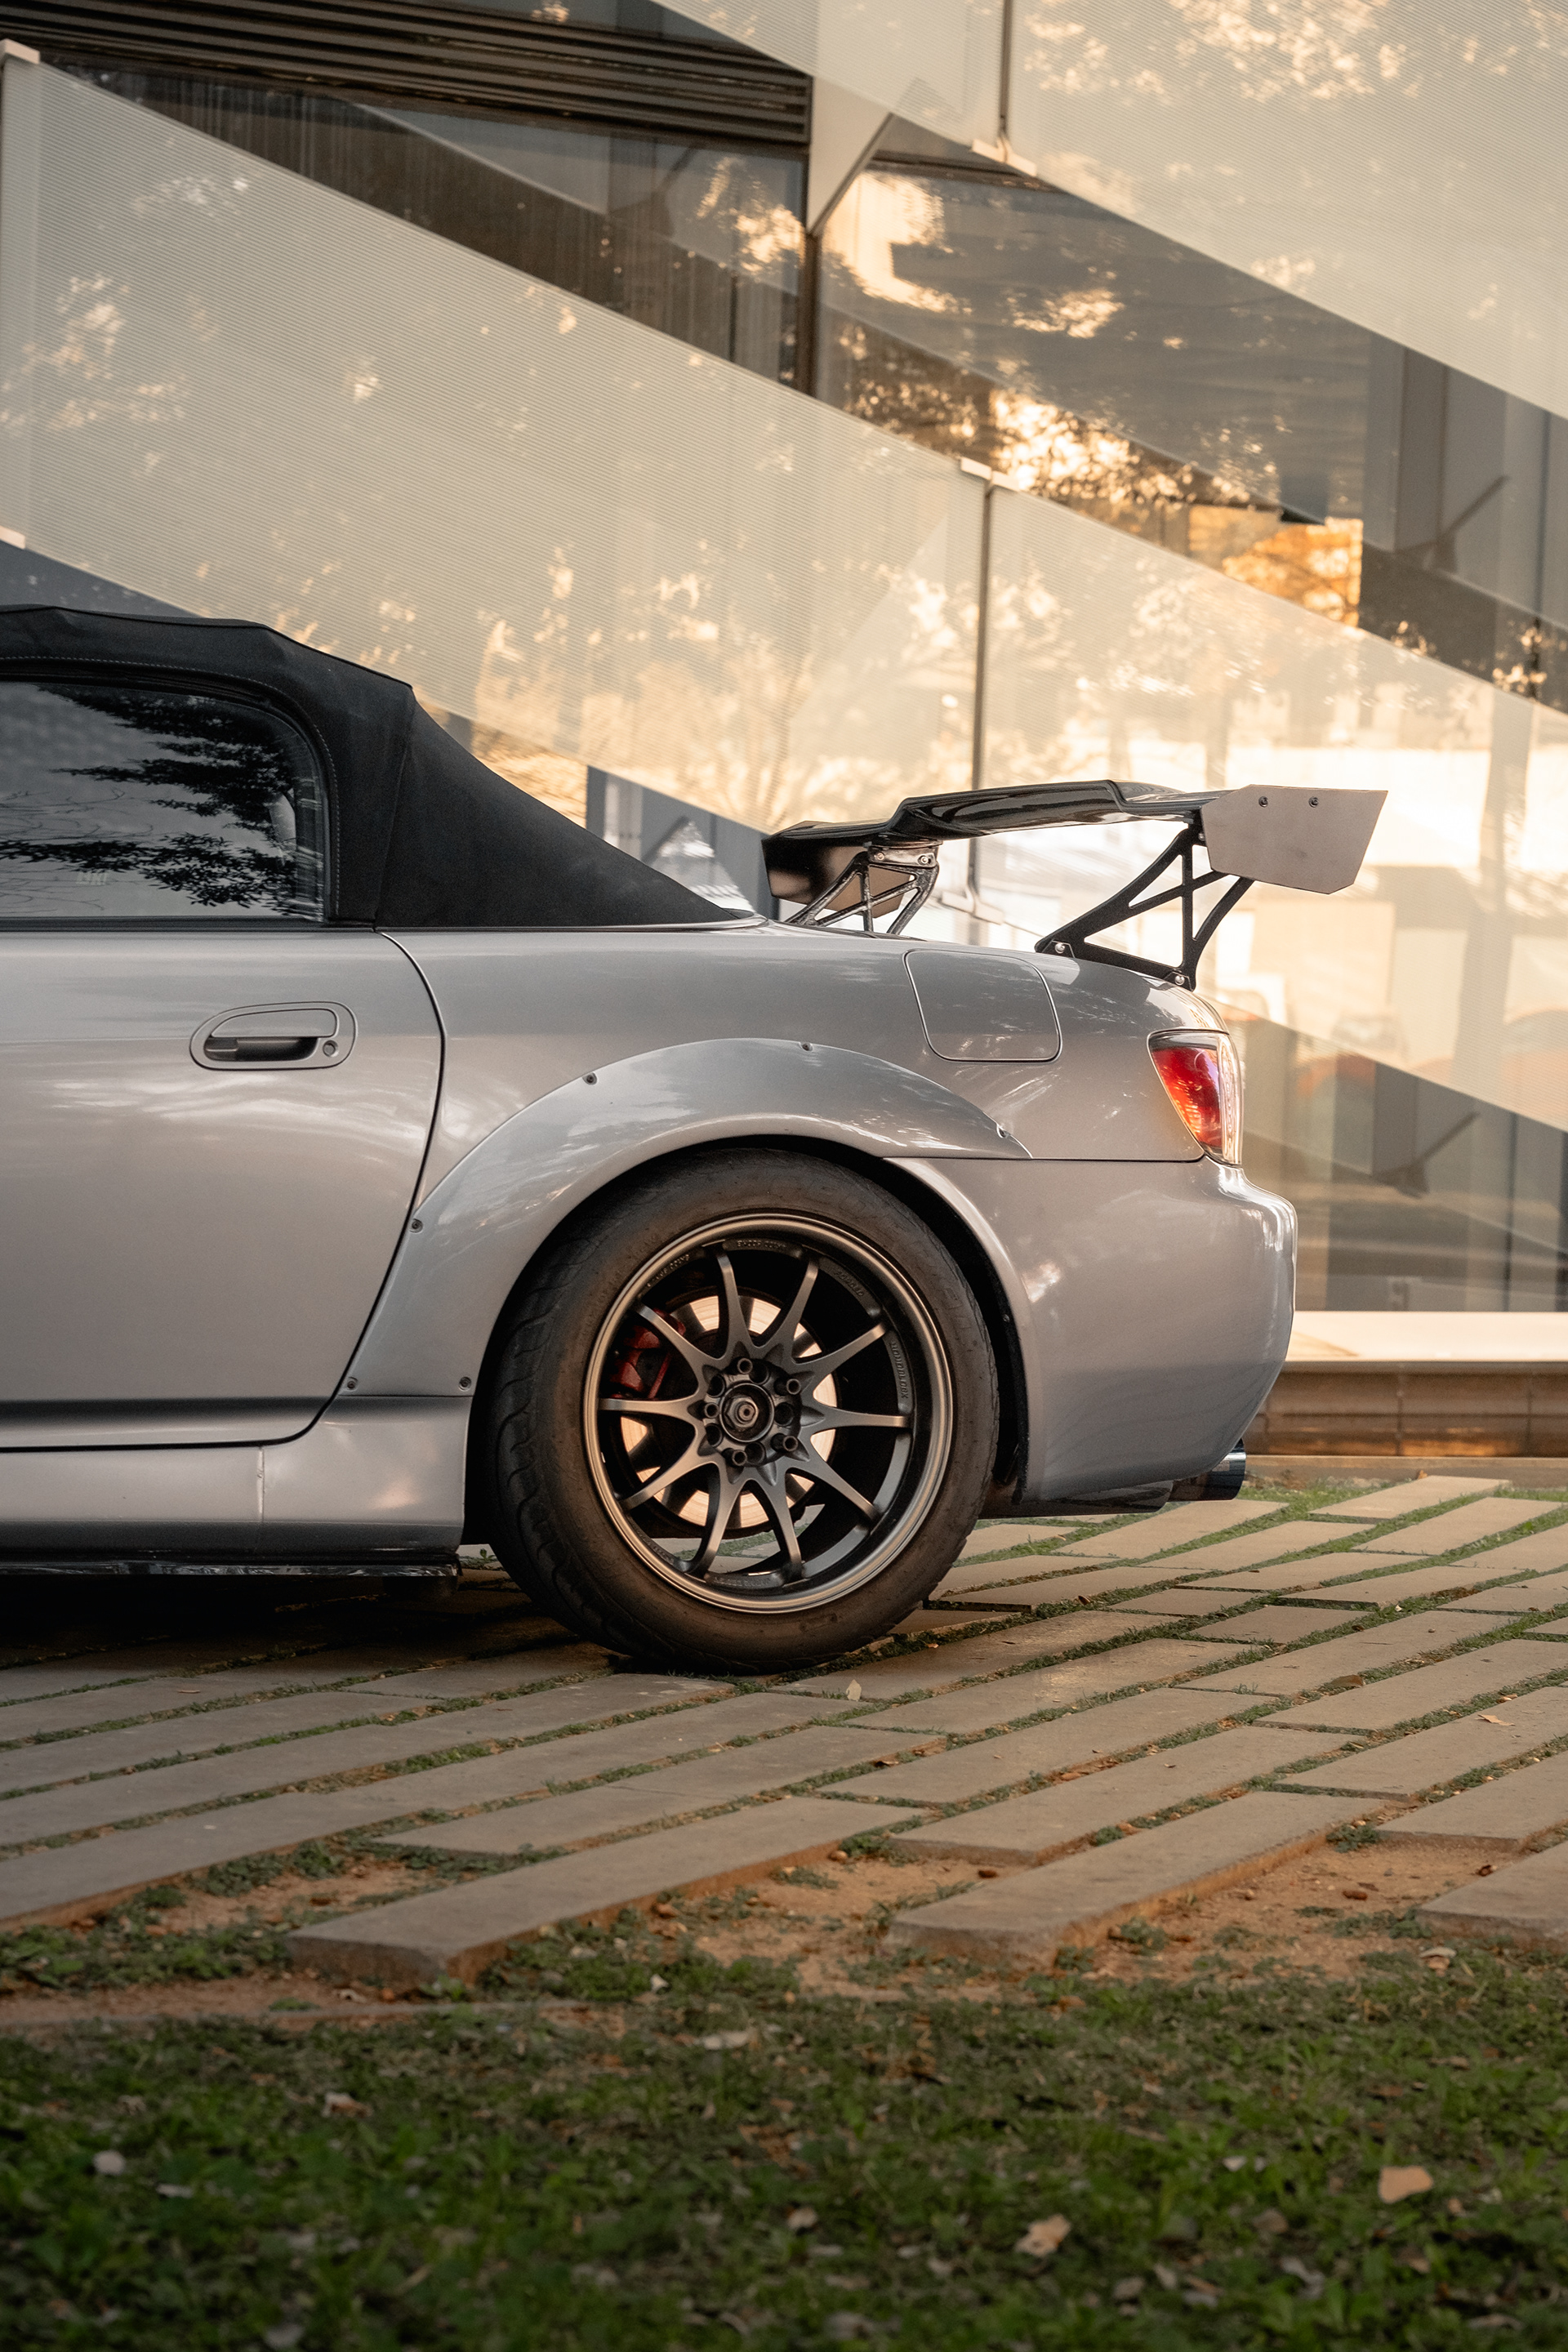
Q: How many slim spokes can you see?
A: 10